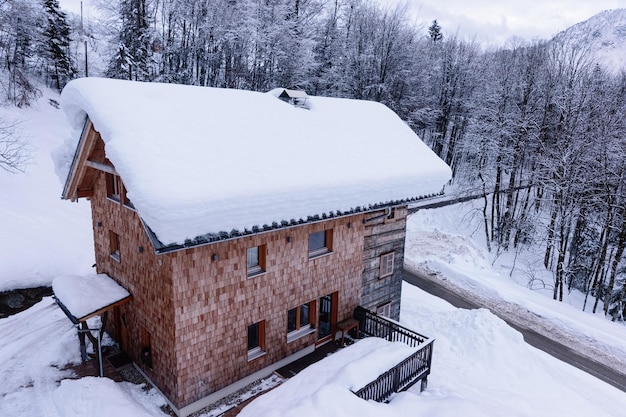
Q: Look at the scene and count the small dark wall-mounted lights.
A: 5